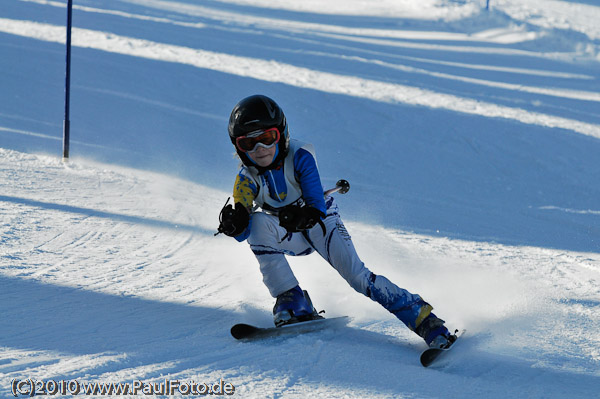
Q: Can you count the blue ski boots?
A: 2